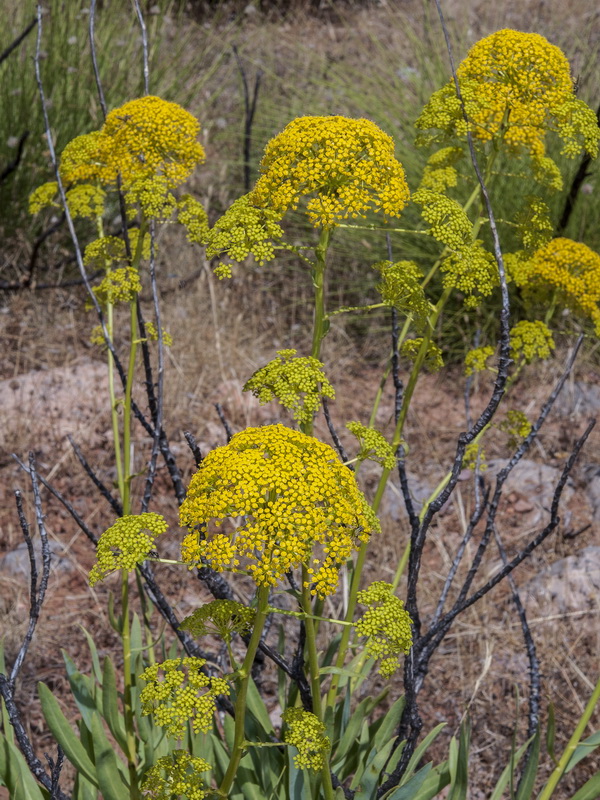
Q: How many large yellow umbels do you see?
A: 5